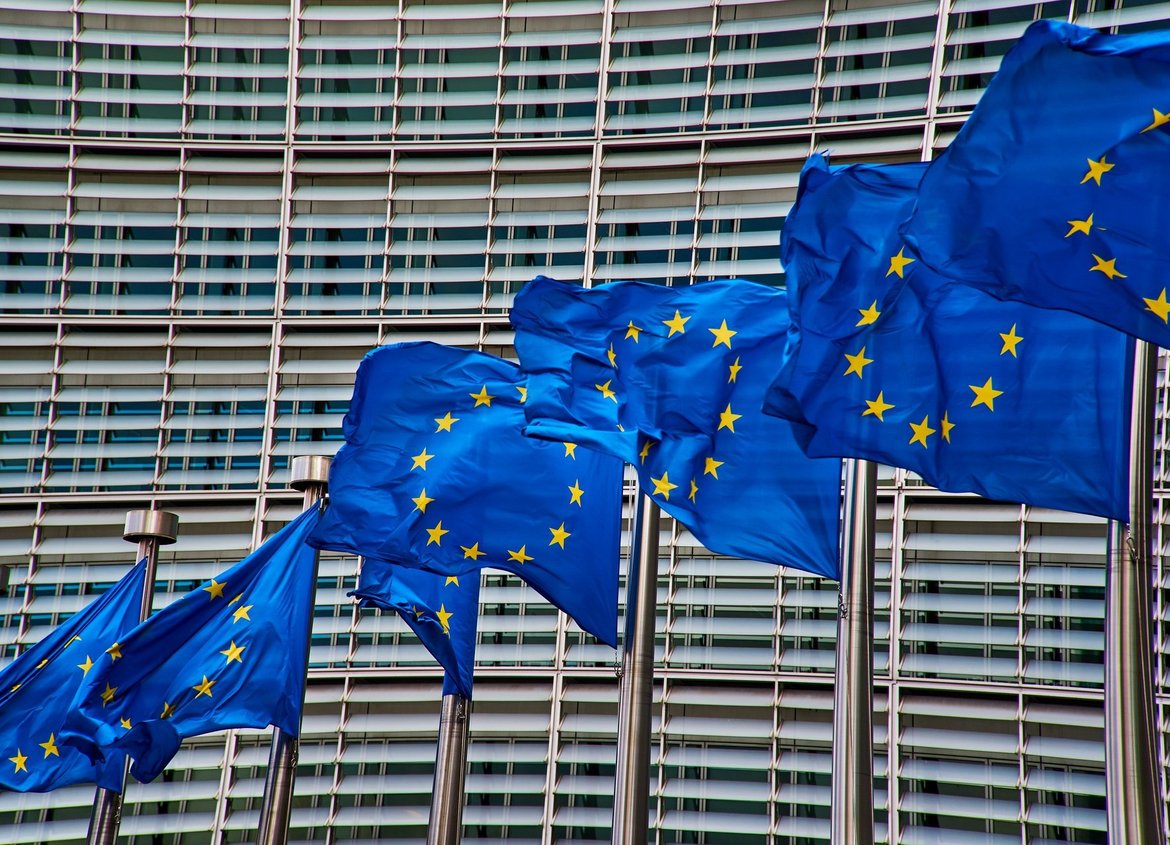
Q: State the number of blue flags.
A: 7